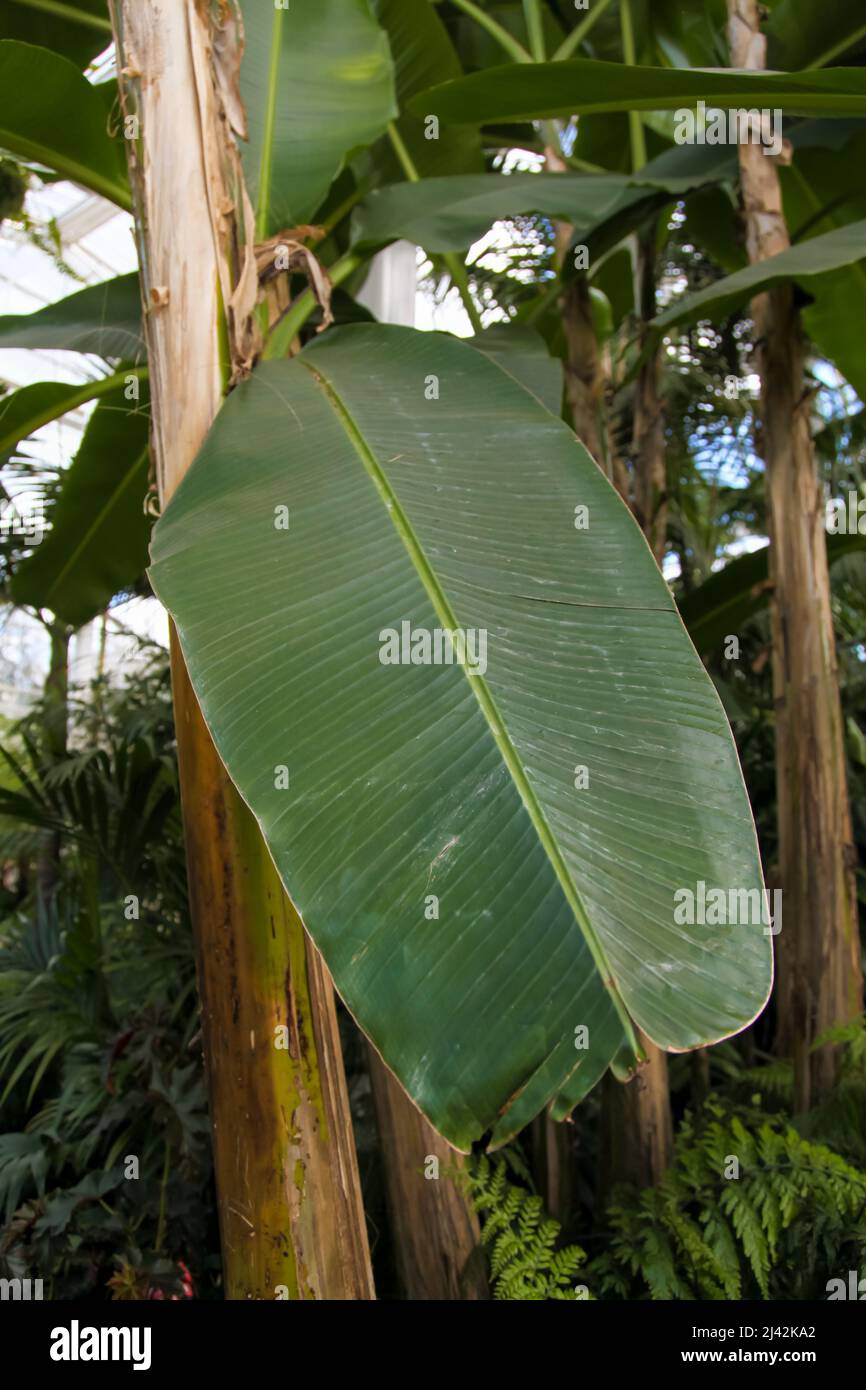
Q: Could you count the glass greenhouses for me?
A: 1